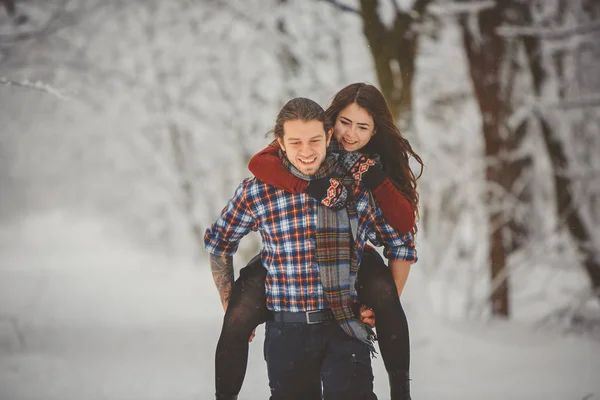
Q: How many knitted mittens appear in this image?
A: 2